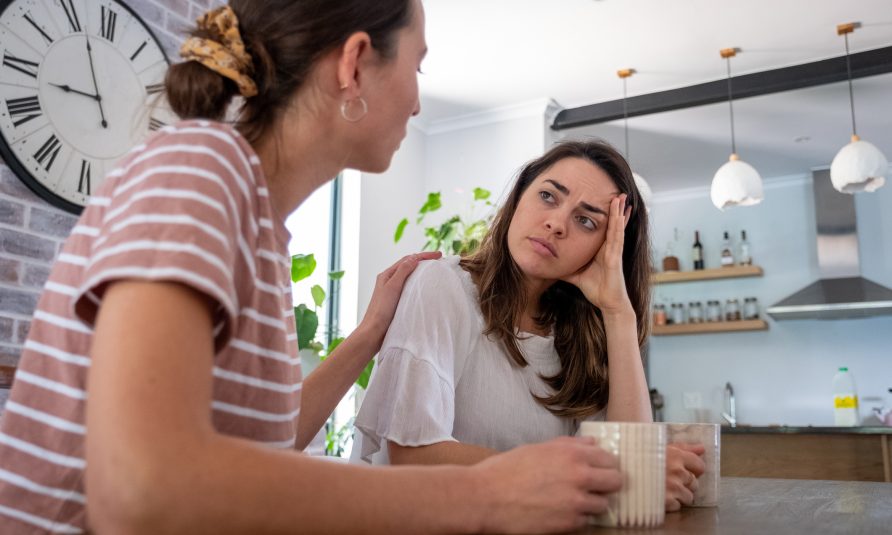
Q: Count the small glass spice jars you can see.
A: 6